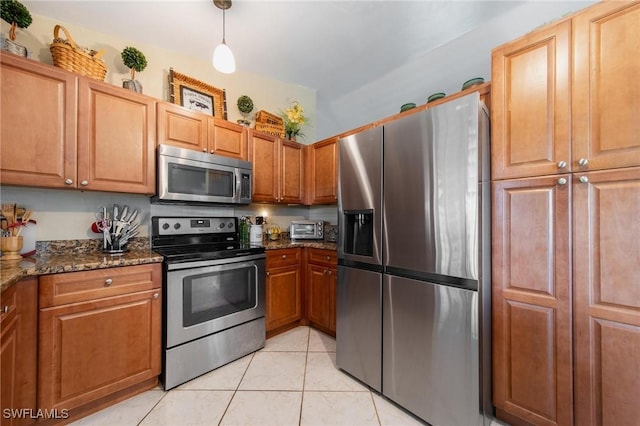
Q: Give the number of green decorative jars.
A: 3